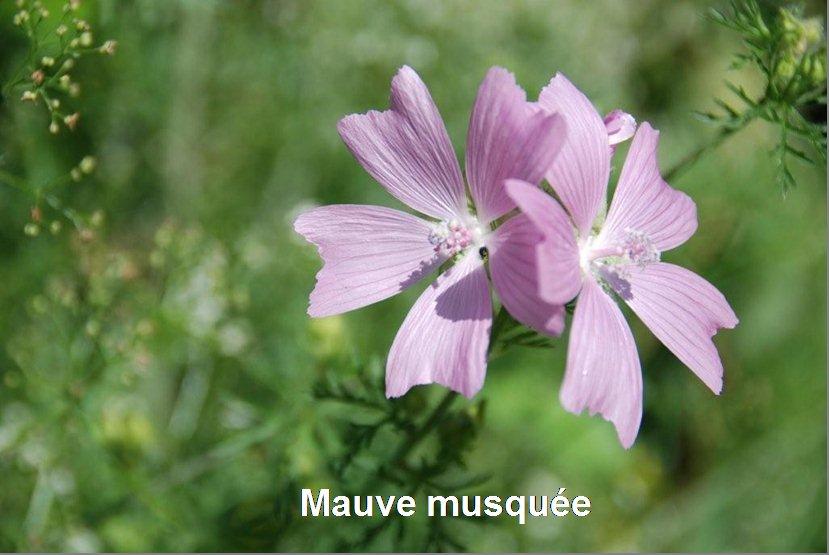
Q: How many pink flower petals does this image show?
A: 10